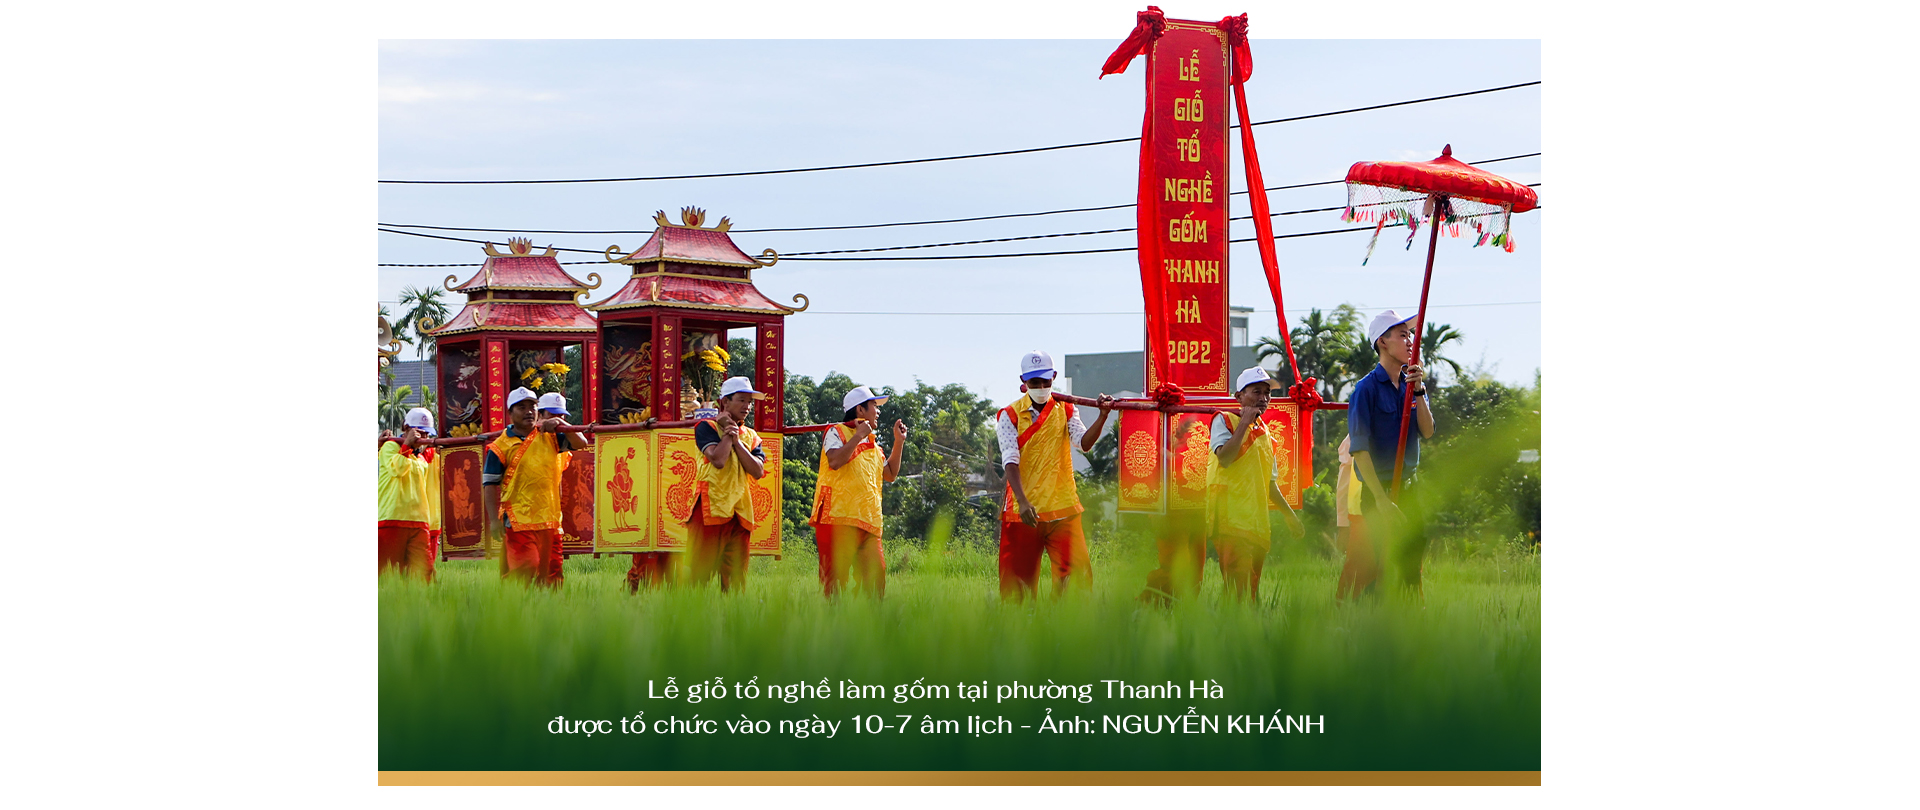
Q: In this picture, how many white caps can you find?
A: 8